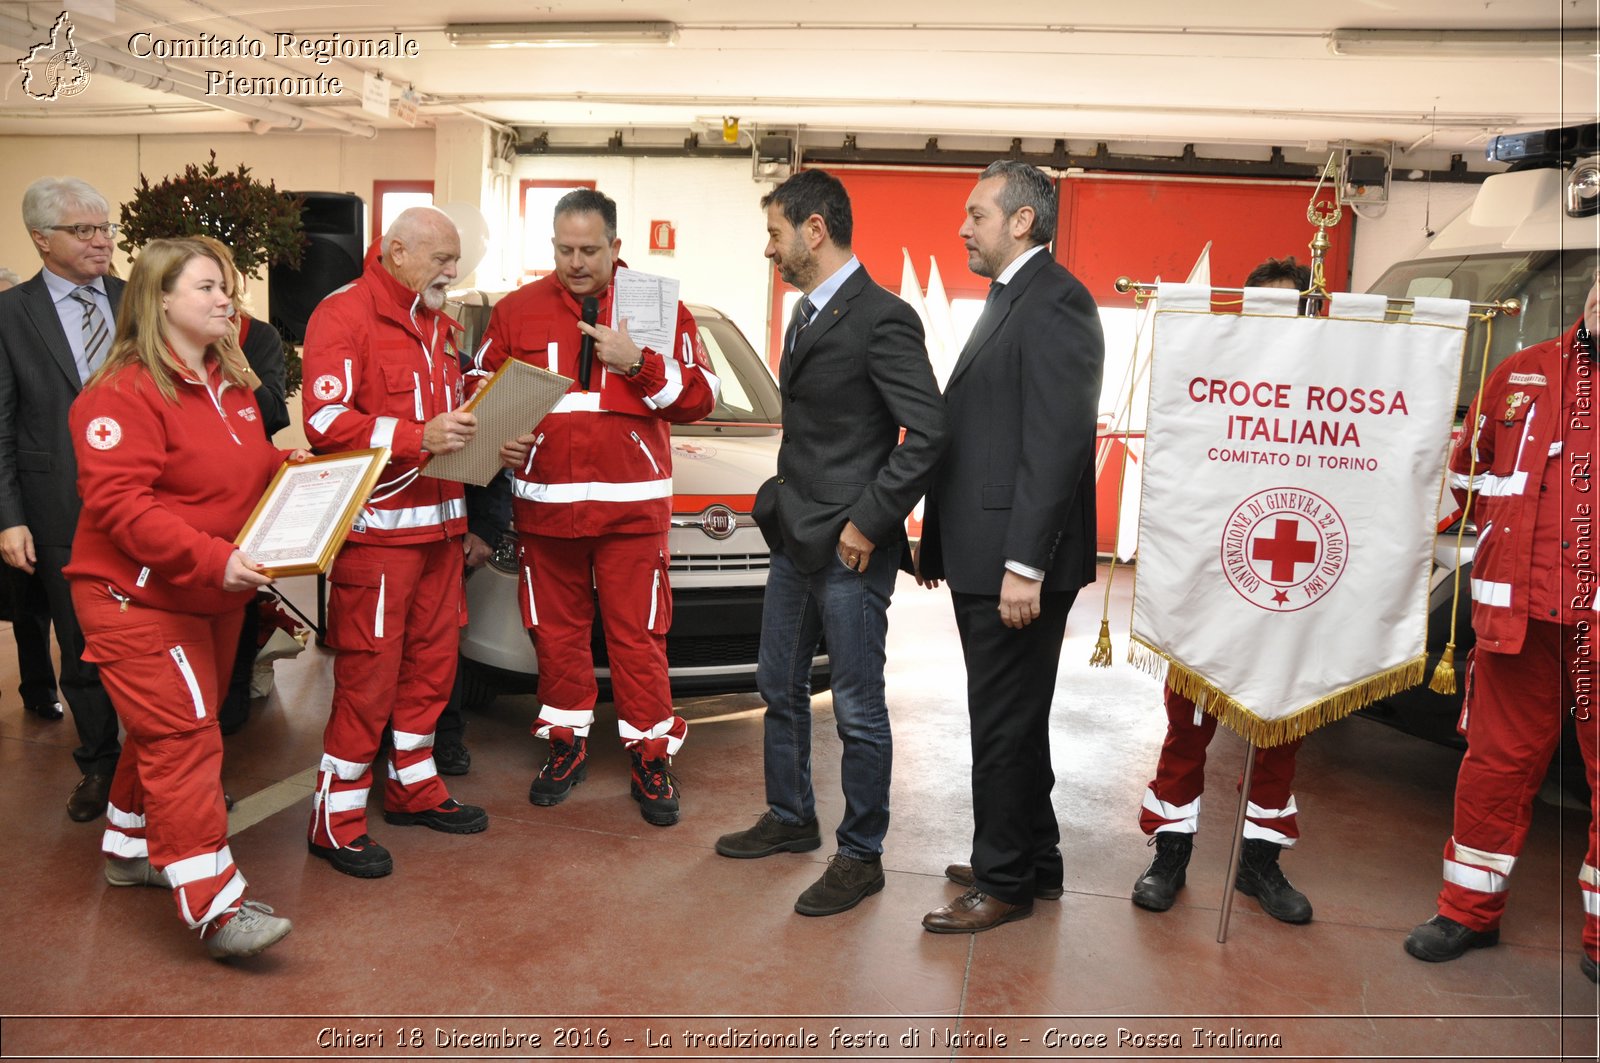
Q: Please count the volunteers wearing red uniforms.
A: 5